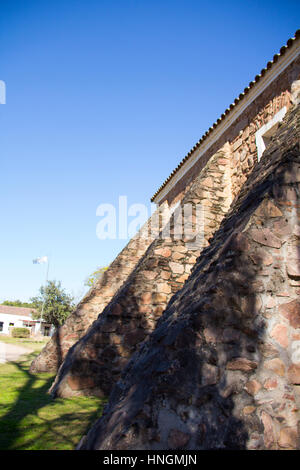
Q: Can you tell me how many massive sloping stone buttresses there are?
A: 3